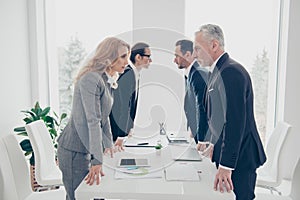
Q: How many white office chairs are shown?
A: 4